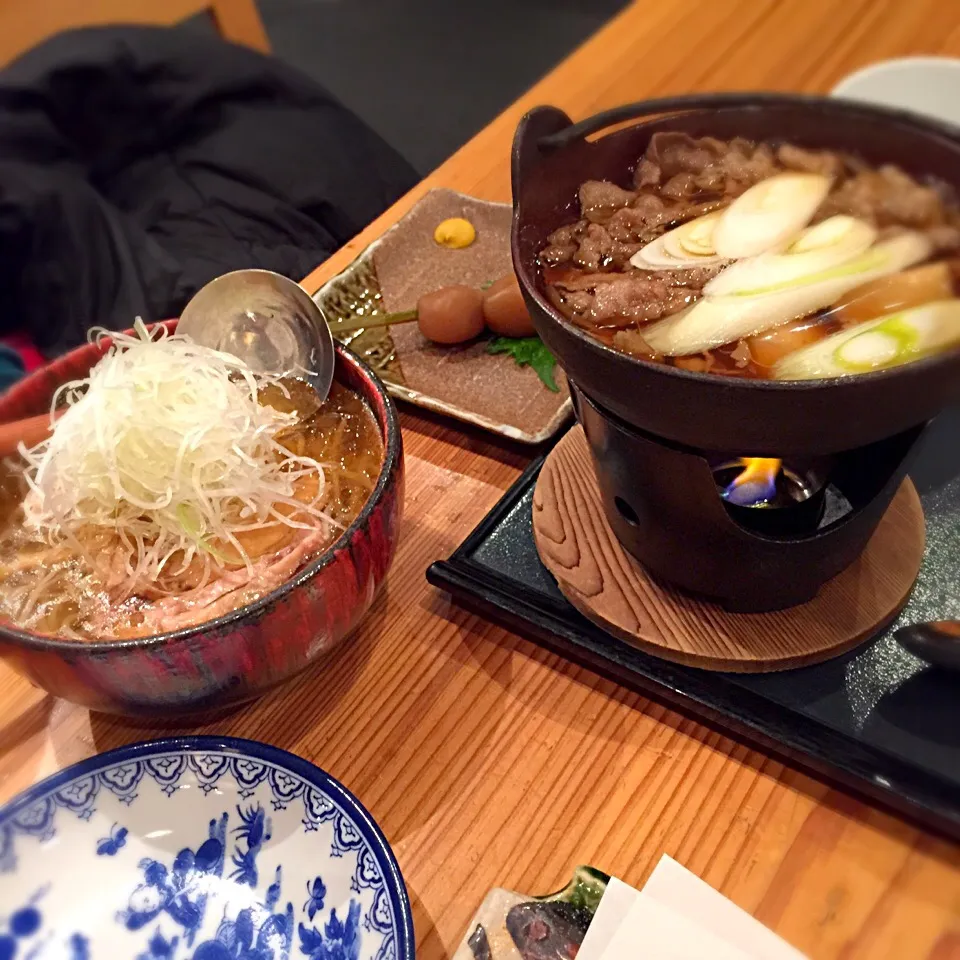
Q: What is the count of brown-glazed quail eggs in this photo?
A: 2